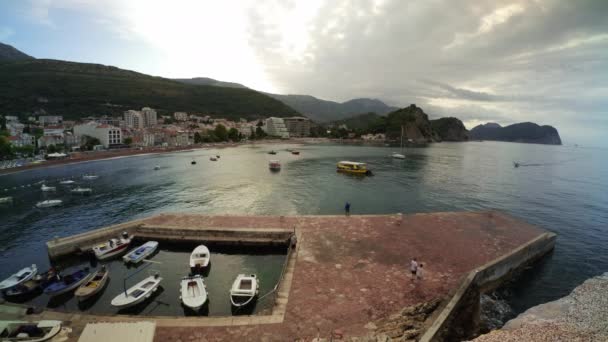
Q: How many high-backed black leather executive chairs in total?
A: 0